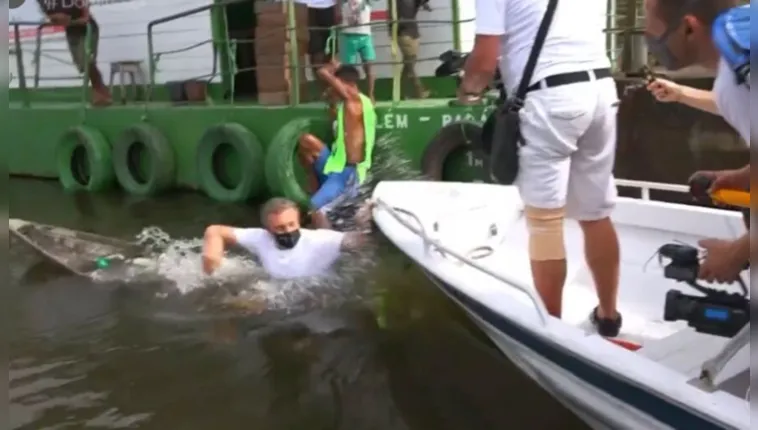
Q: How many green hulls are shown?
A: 1